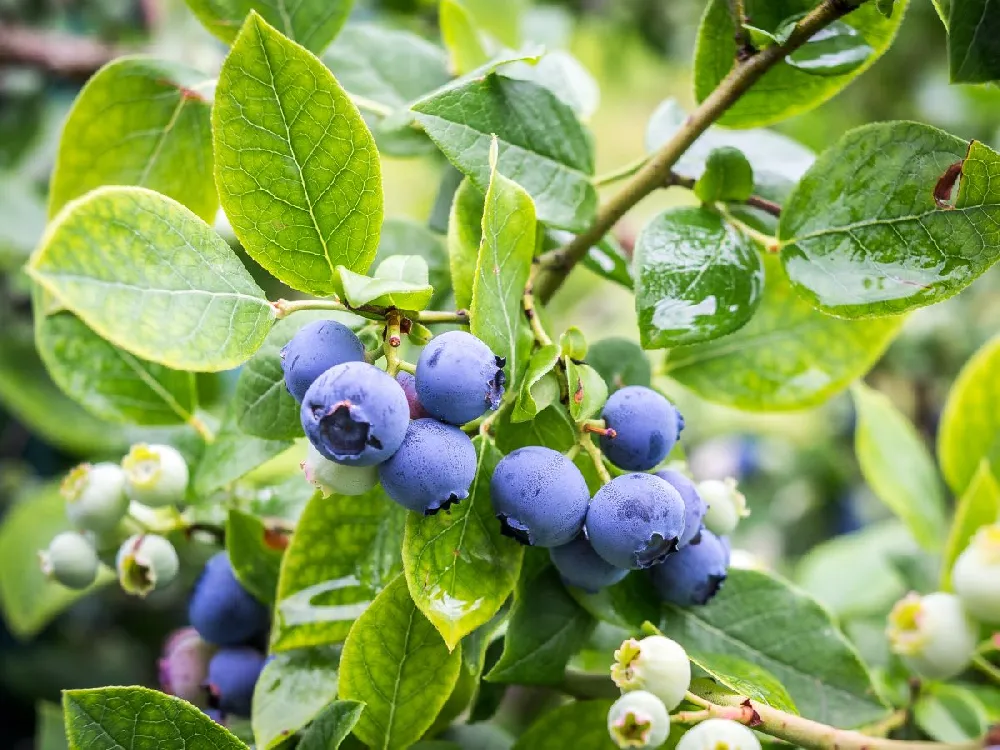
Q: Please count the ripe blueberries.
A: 12